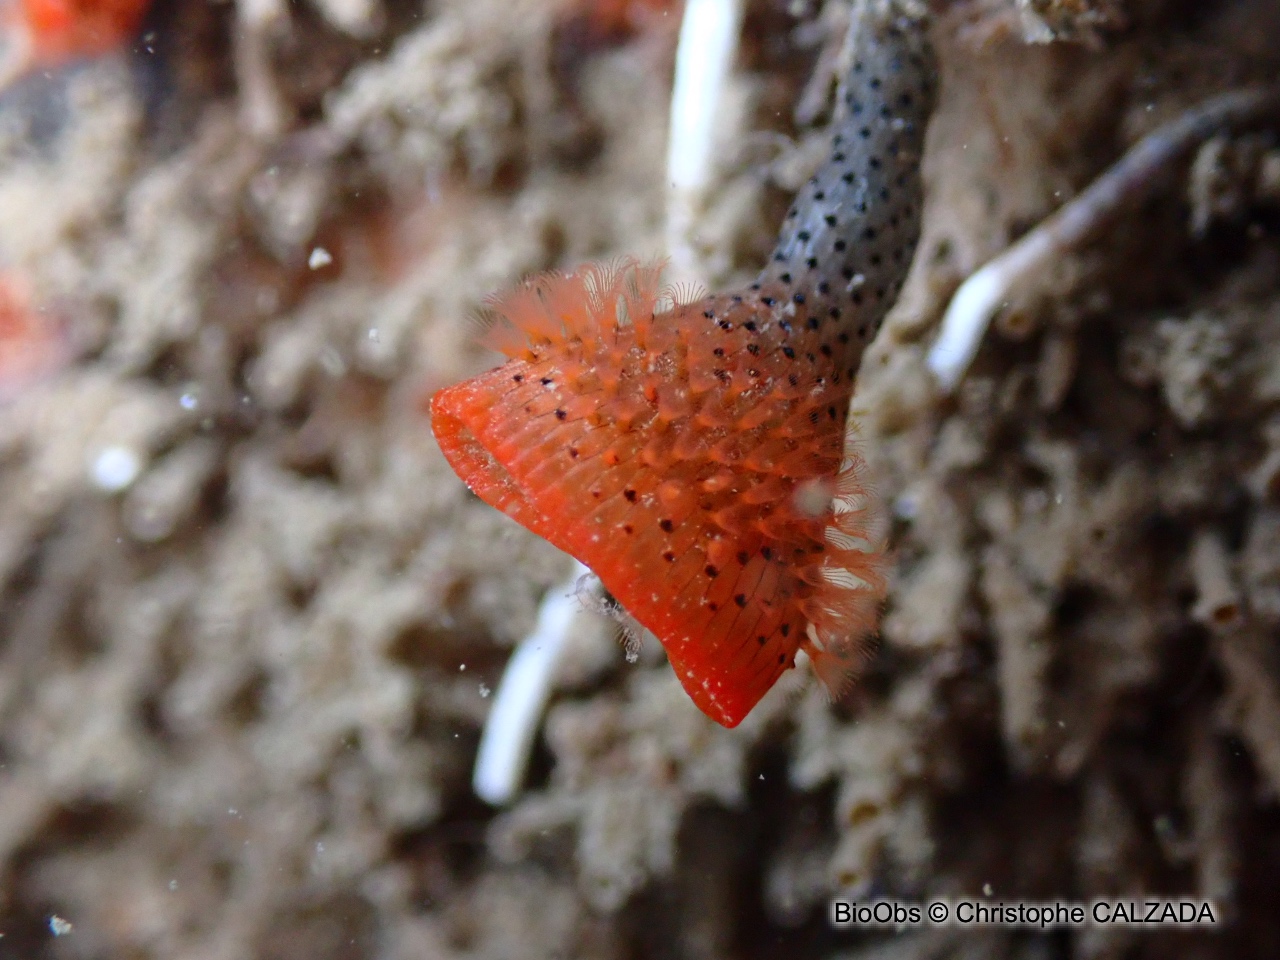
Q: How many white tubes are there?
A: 3